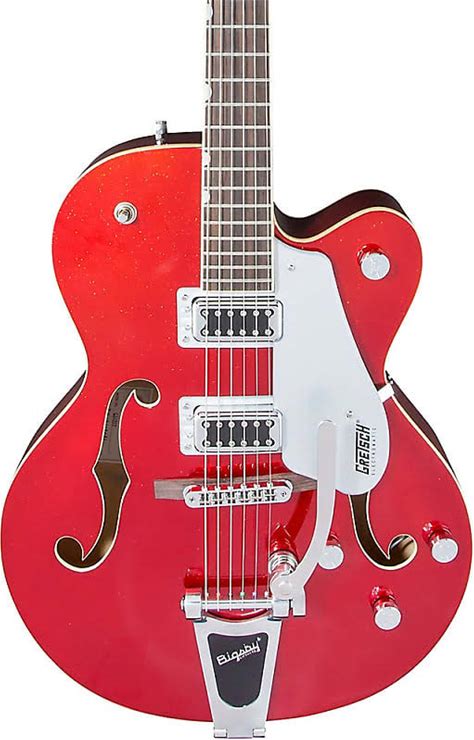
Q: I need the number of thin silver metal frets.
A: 14